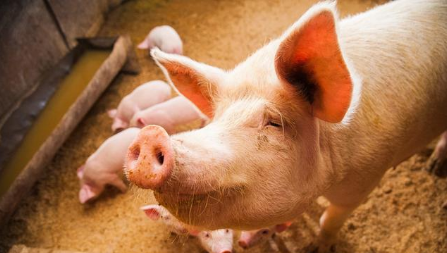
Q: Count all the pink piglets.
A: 7